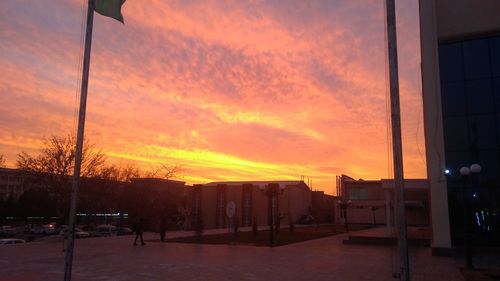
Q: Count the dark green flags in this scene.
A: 1